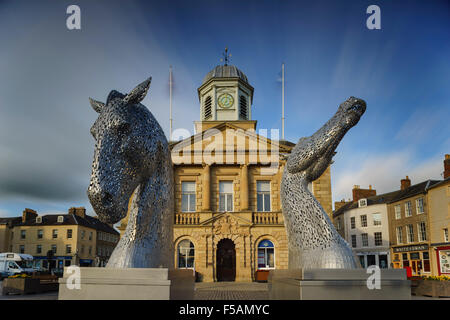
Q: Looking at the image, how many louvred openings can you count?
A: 2